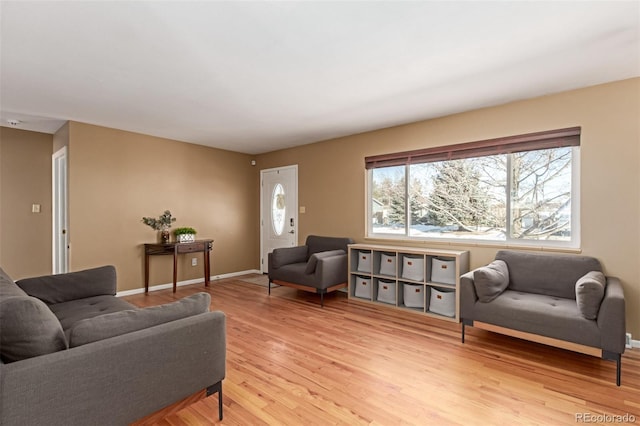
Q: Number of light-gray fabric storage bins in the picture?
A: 8